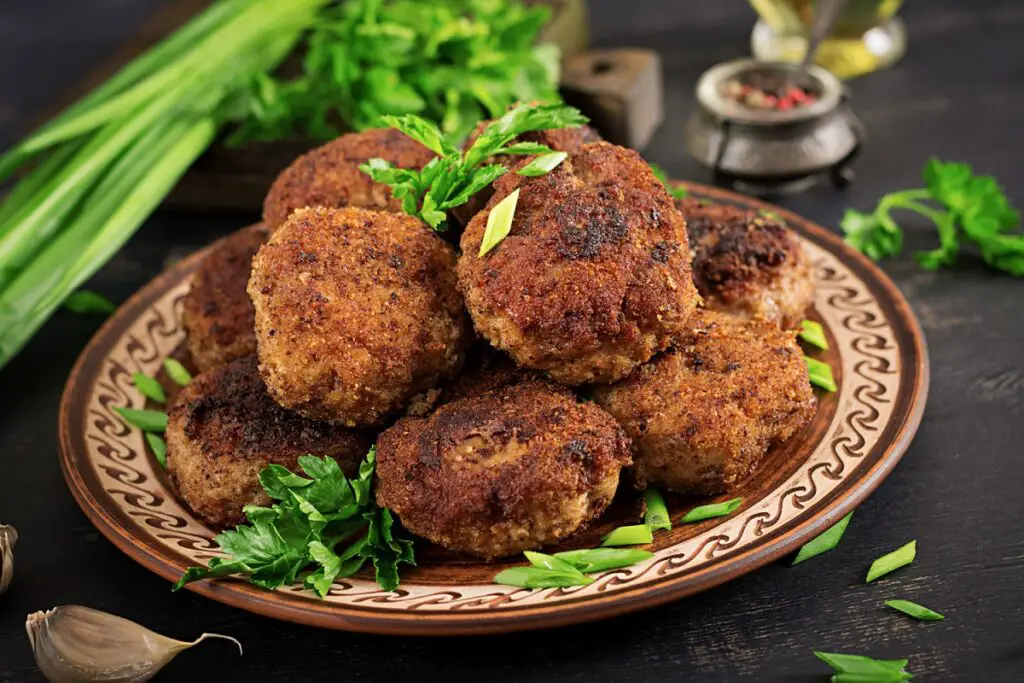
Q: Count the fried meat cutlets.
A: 9